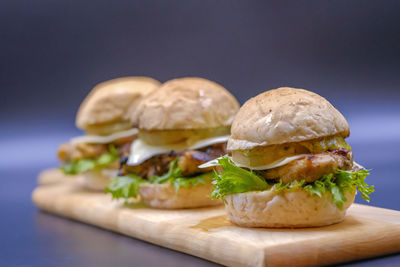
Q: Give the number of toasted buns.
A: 3